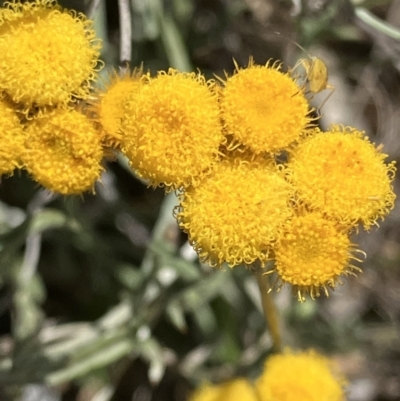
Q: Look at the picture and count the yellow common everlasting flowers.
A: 11